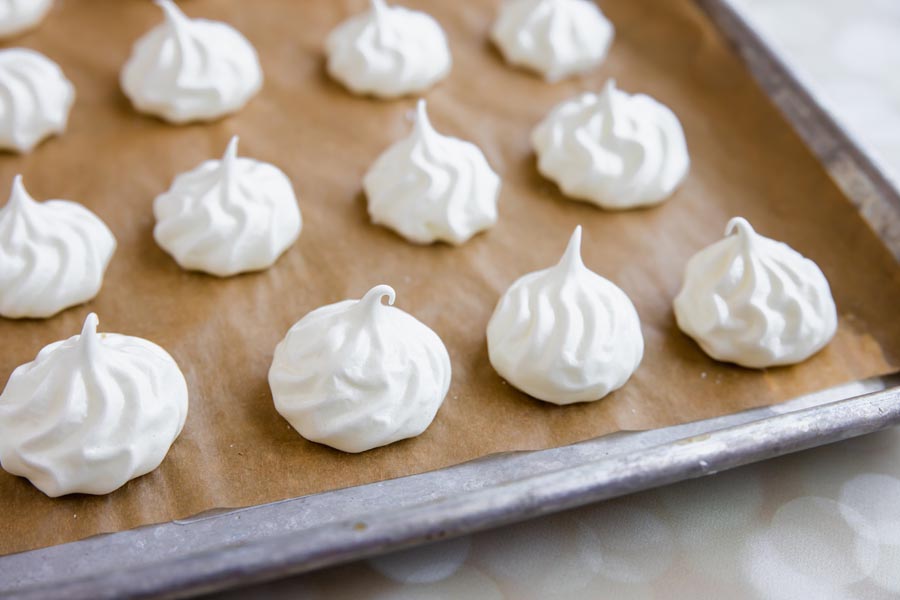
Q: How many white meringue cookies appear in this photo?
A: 13